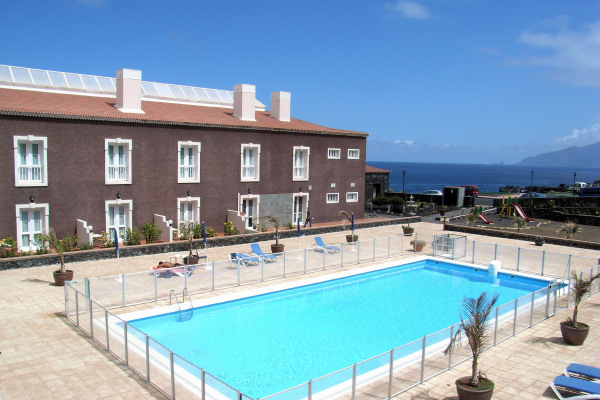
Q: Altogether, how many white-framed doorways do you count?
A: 5